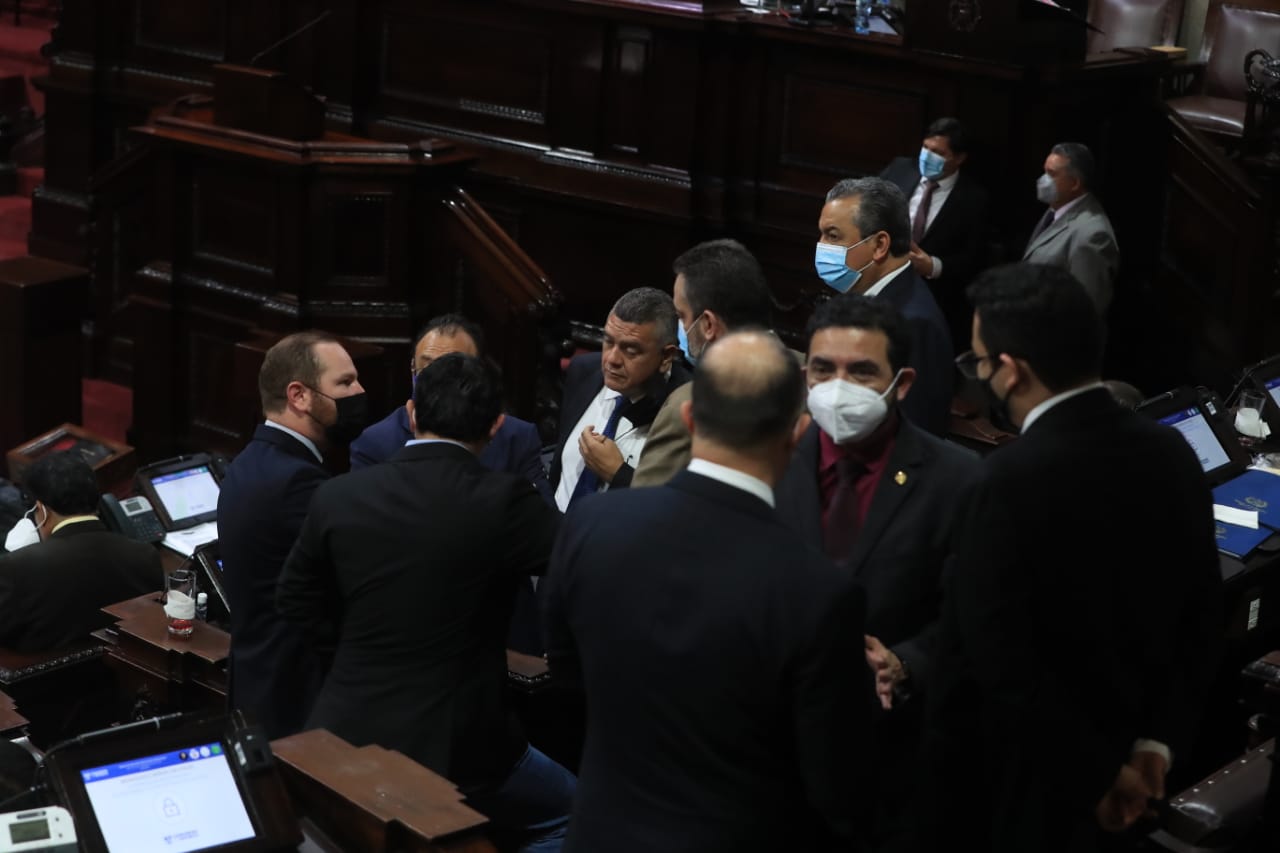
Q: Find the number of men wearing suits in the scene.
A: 12